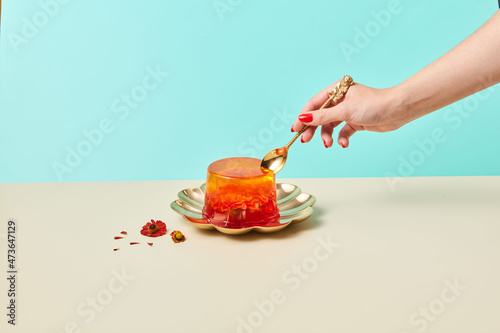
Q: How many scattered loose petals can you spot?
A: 5